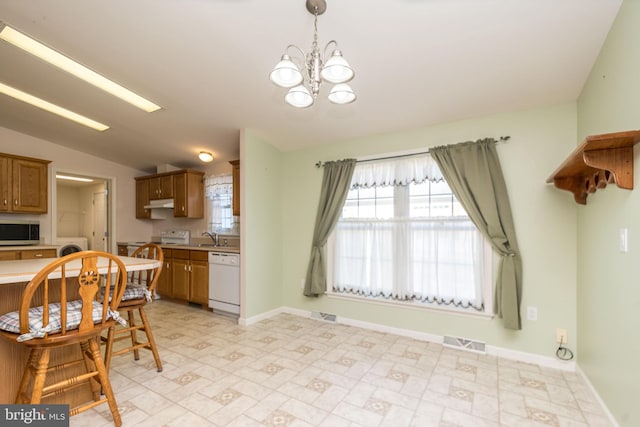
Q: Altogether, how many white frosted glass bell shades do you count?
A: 4